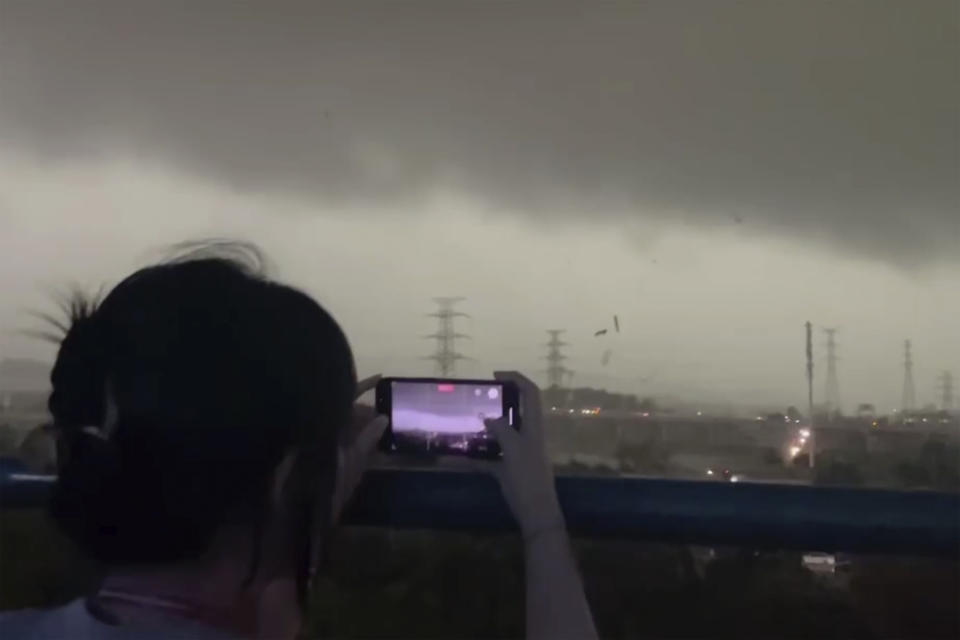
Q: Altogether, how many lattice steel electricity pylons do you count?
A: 5